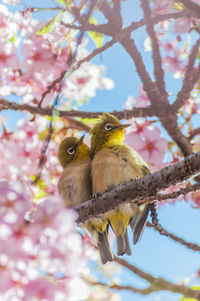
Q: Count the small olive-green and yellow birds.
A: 2